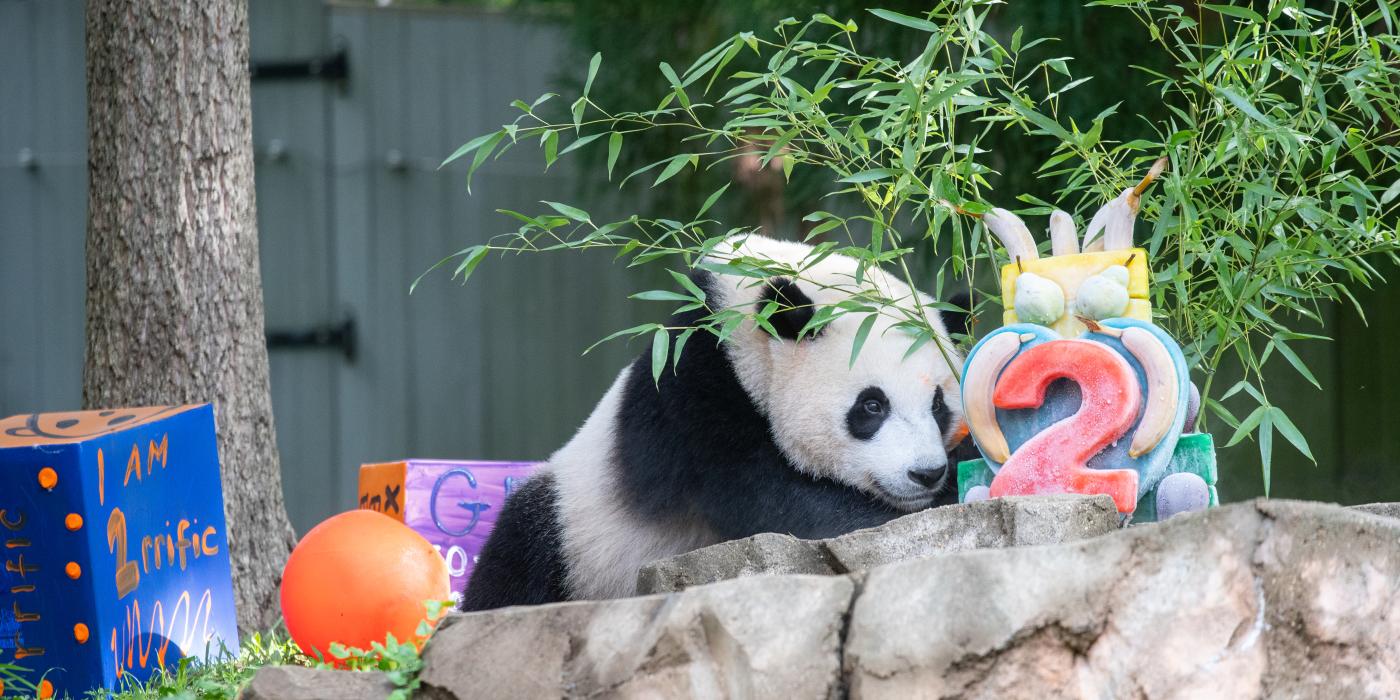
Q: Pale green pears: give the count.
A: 2